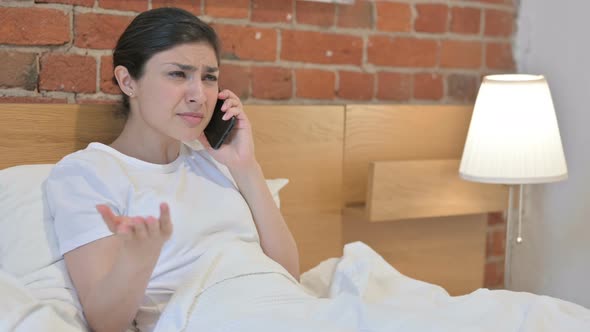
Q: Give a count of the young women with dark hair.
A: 1